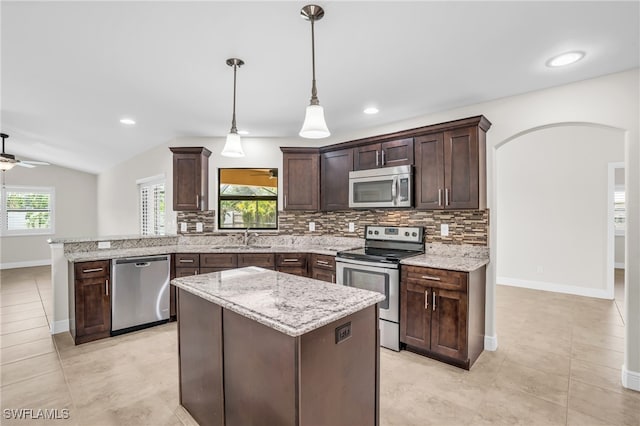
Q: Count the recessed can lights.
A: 4